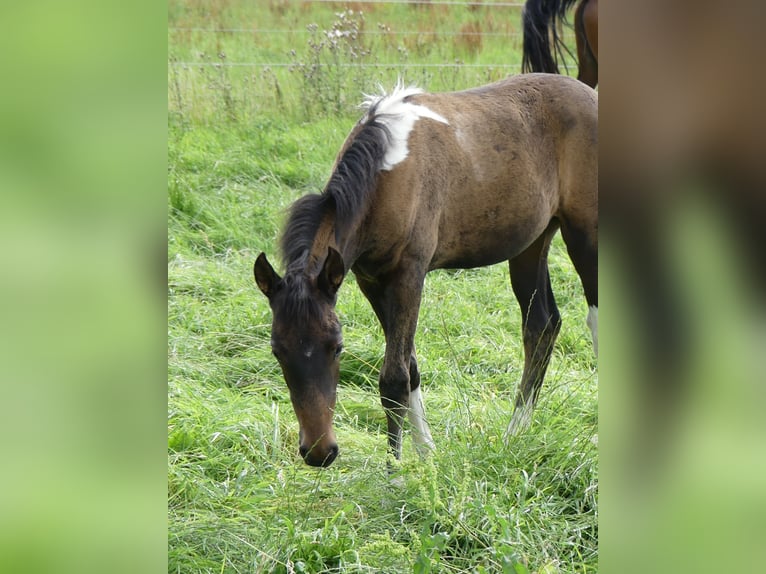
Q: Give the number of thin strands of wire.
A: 3